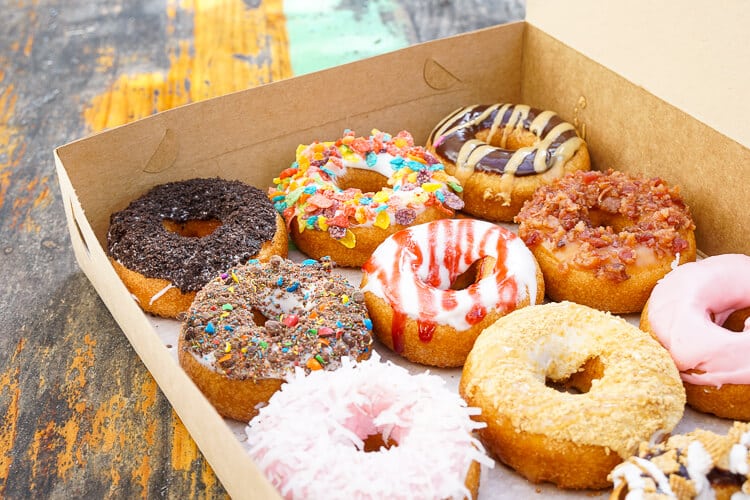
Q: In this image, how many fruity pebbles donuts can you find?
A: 1